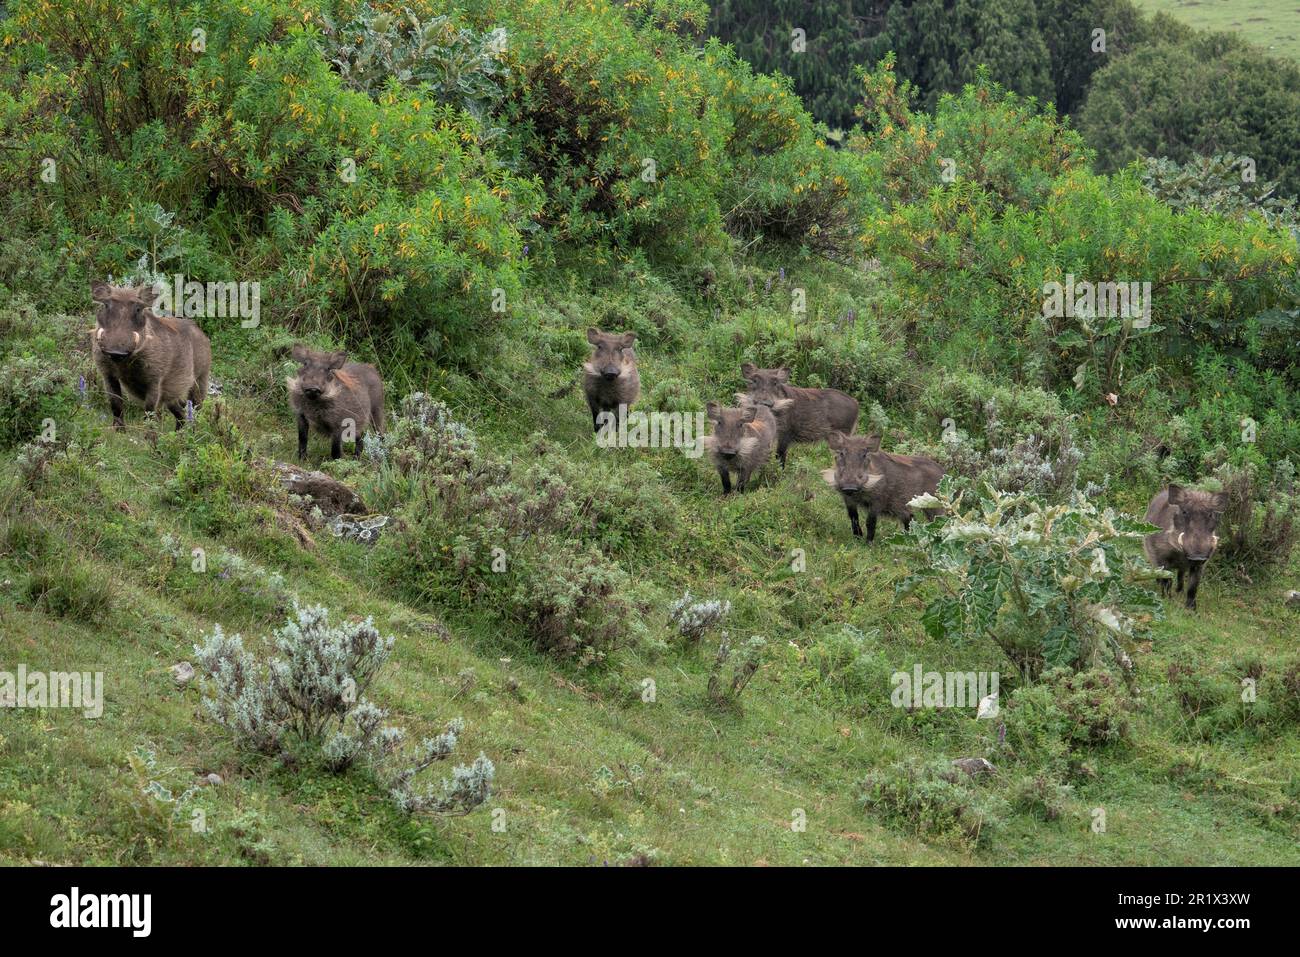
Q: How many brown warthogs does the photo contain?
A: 7